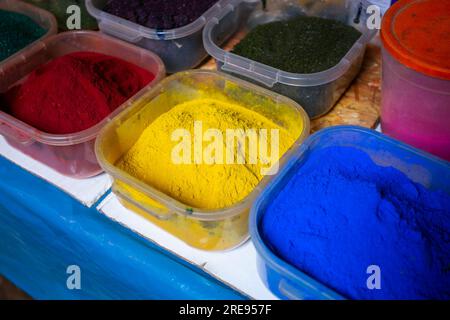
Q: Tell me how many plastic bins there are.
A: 7